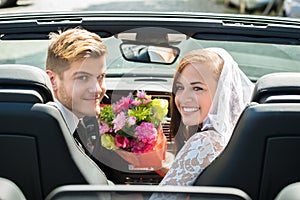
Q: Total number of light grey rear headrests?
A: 2